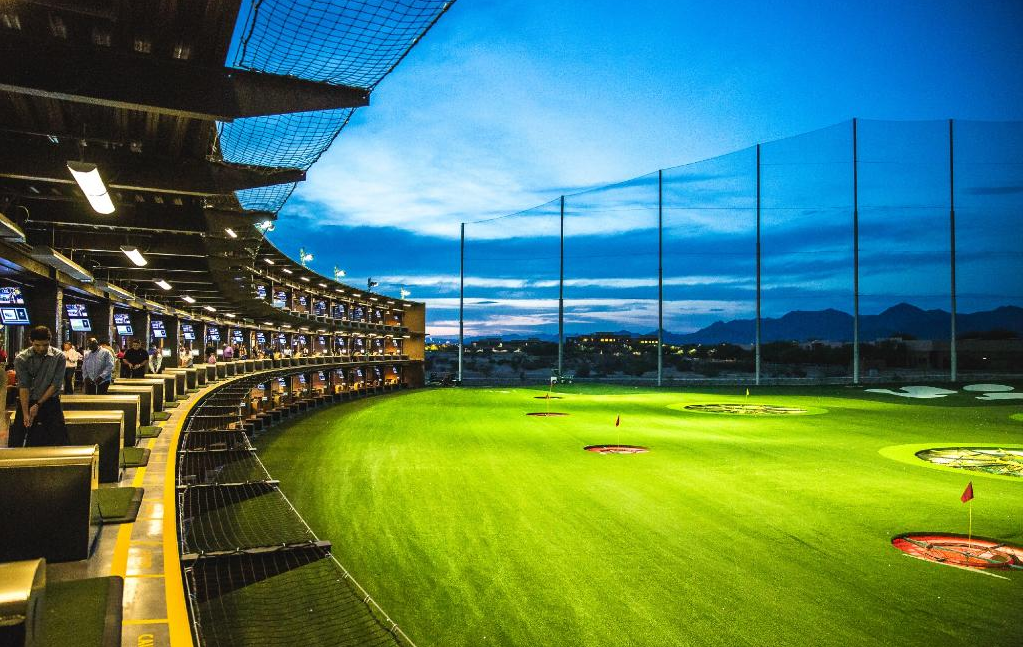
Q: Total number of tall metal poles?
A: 6